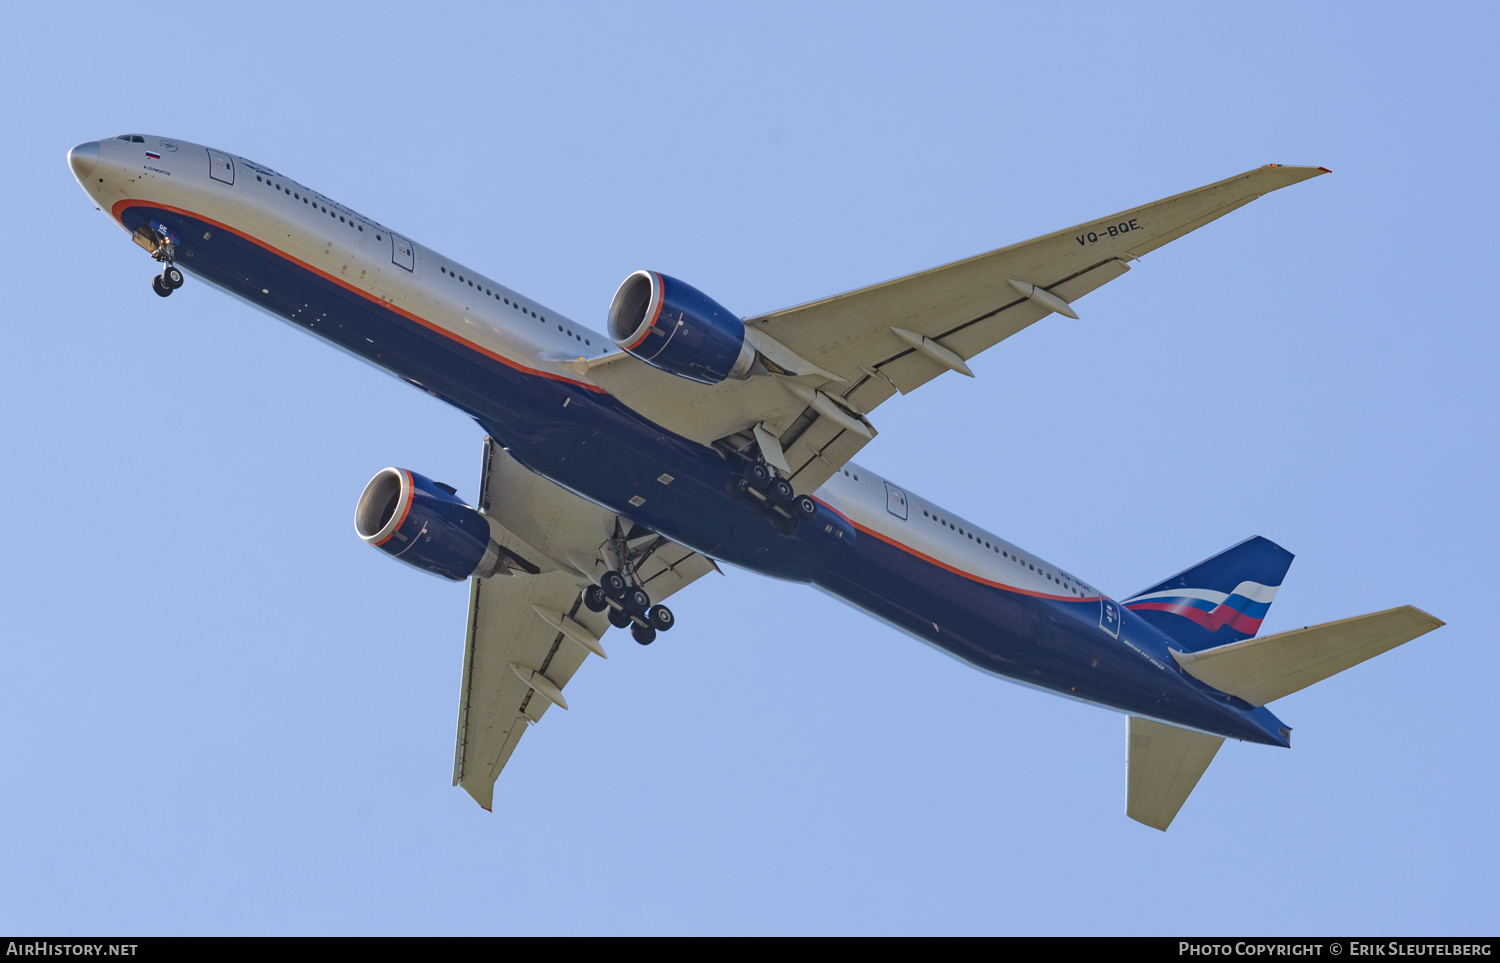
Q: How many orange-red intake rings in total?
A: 2